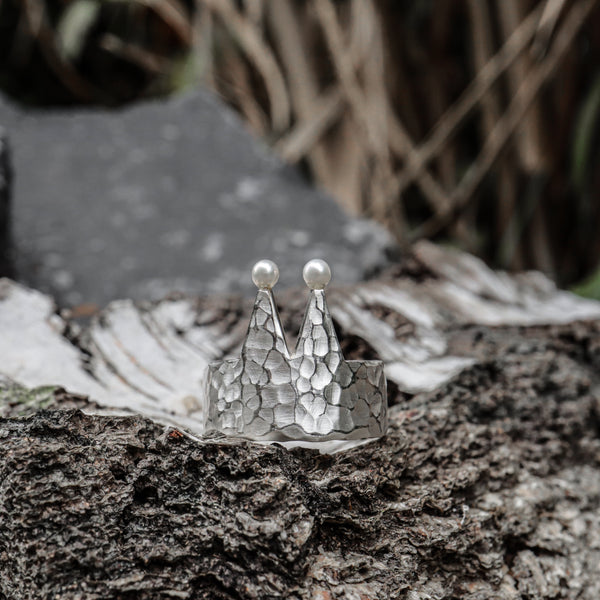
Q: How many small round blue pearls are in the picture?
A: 0